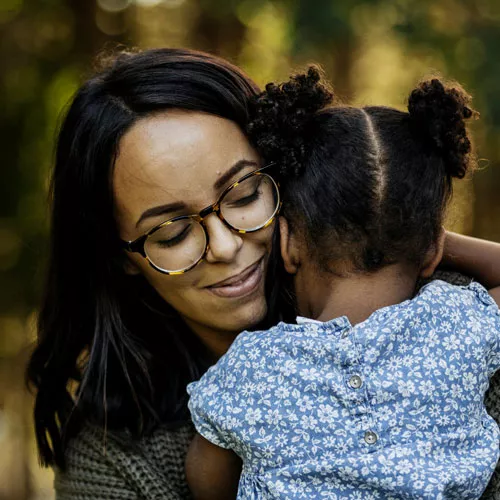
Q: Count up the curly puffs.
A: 2